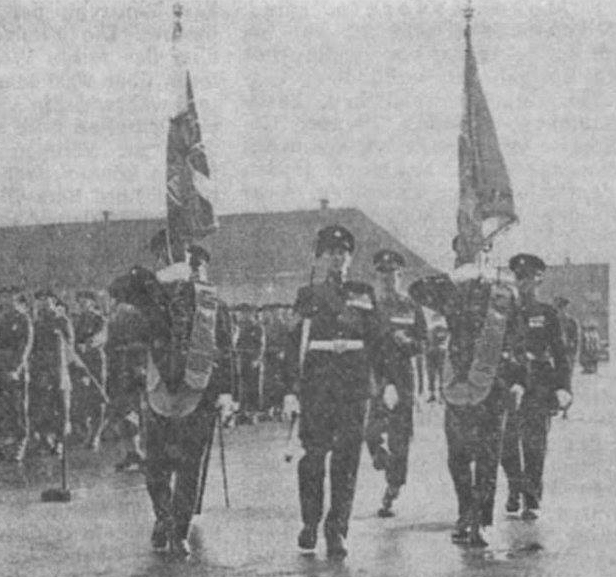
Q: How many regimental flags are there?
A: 2